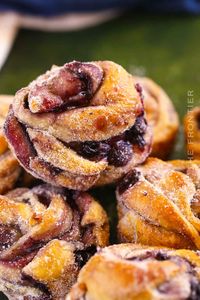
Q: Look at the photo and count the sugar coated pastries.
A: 7